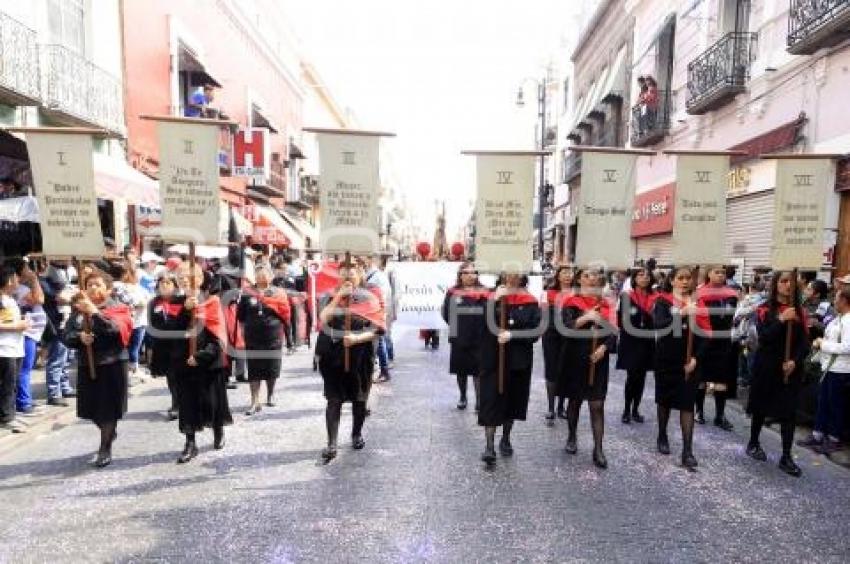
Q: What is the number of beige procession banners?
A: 7